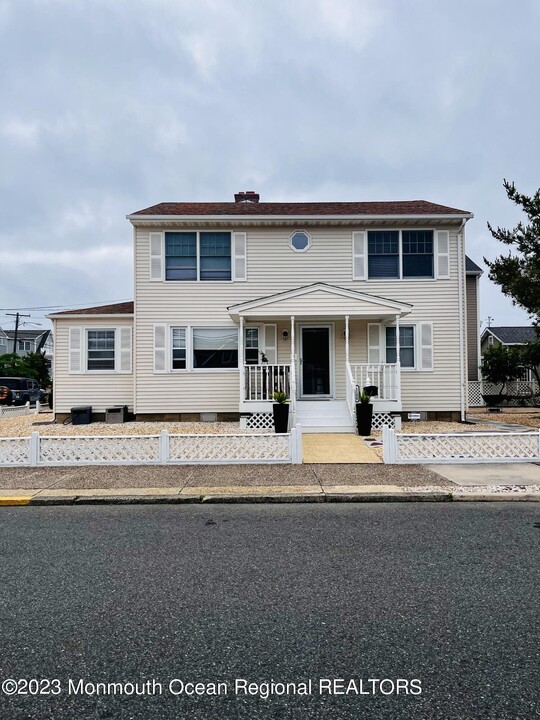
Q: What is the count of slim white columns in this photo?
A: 4